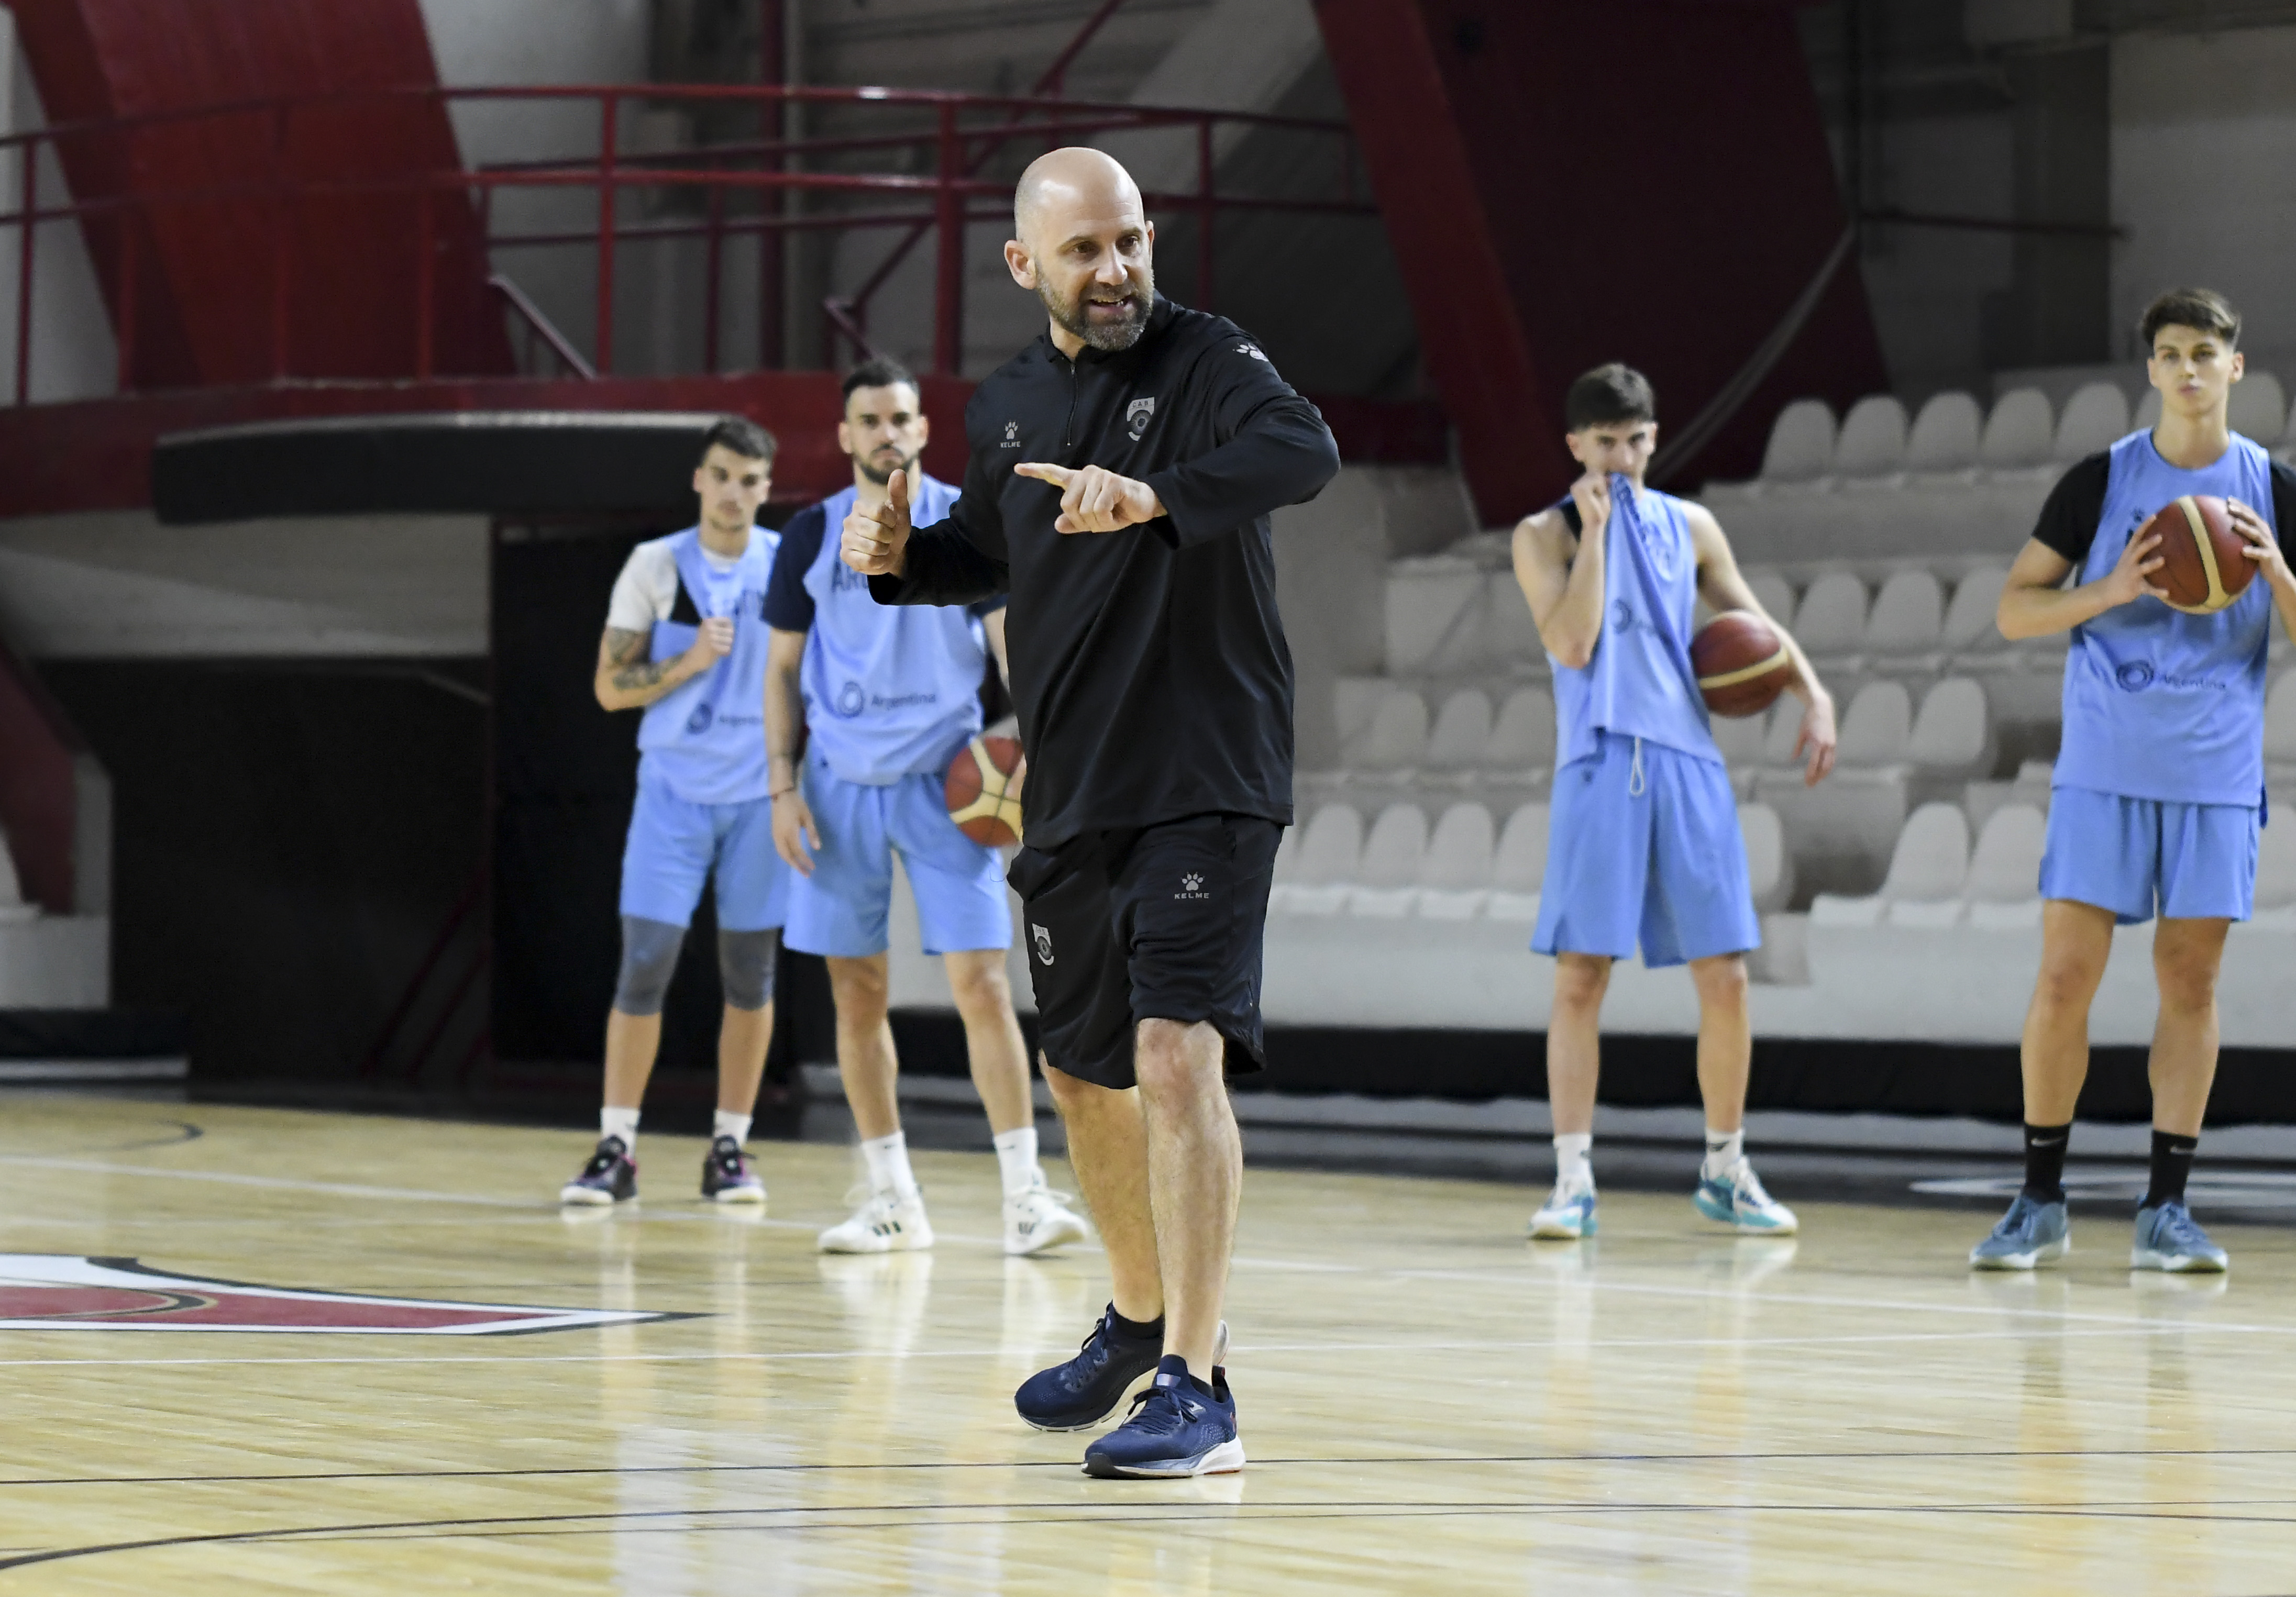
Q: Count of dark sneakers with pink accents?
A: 2